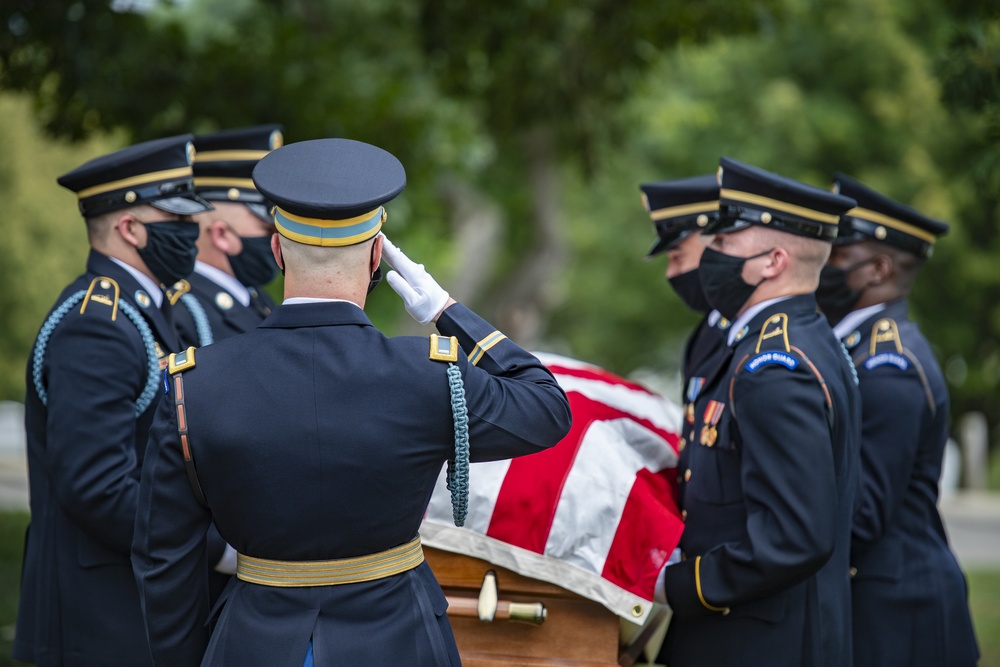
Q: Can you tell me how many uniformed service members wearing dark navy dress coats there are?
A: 6